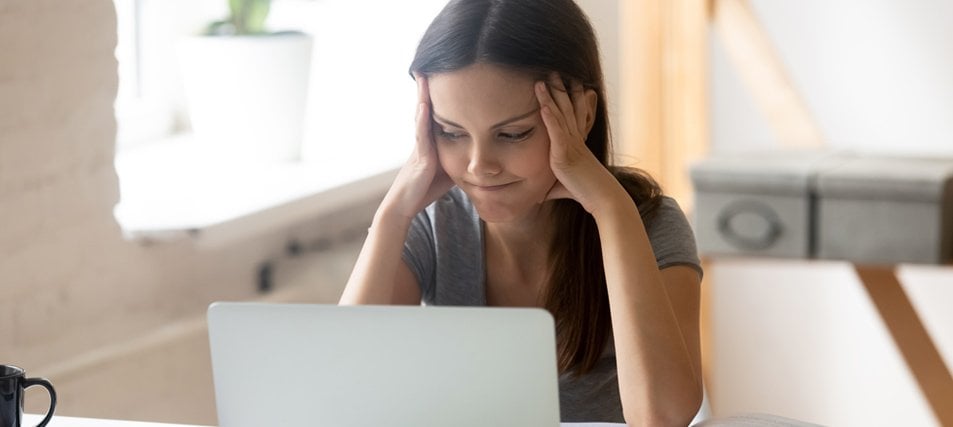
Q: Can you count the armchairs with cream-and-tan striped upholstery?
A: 0